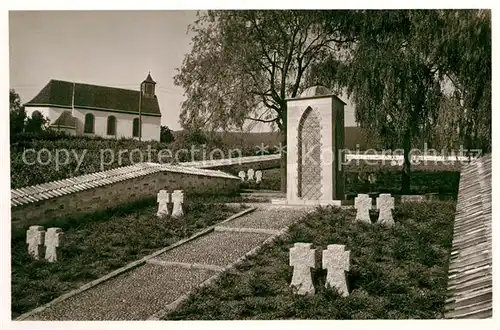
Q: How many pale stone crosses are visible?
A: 11